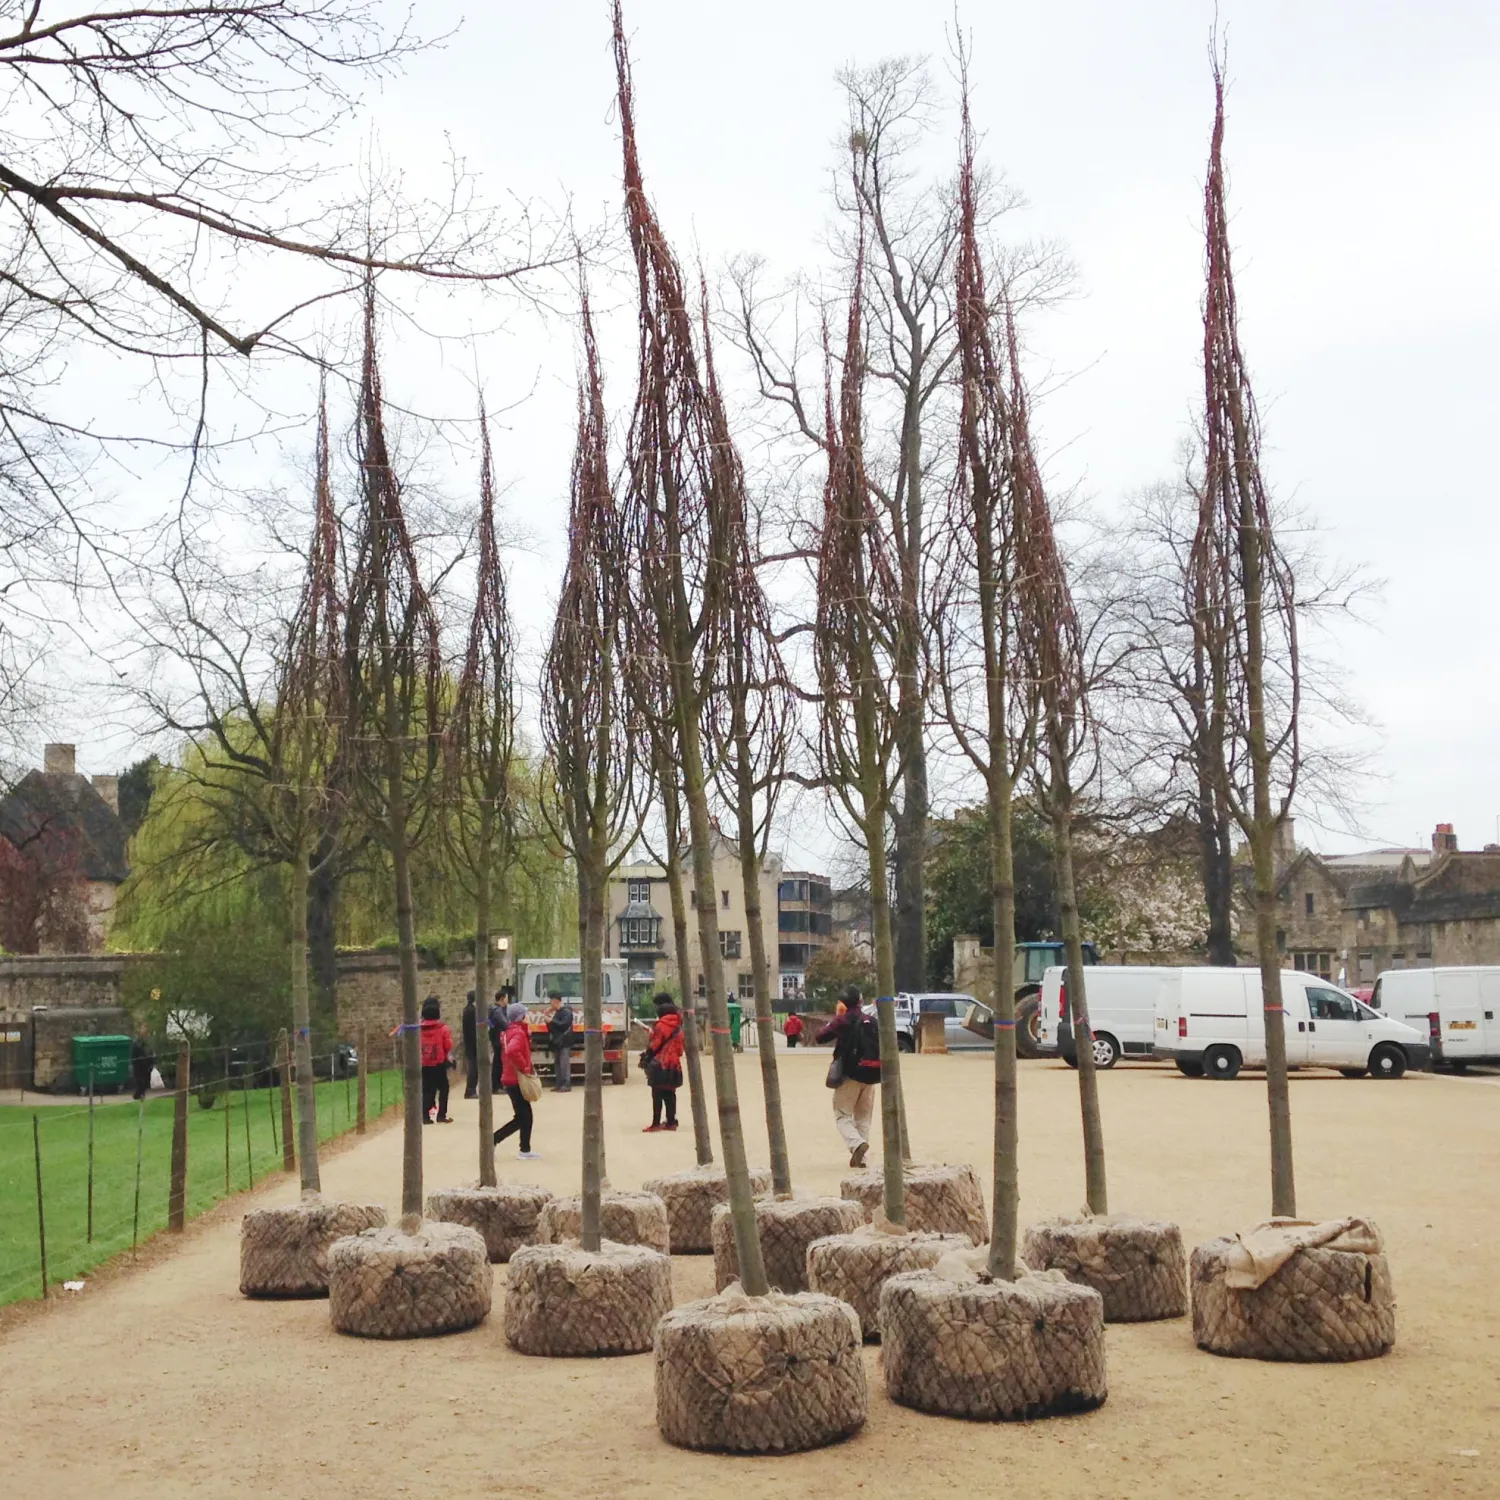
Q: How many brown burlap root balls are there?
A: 13